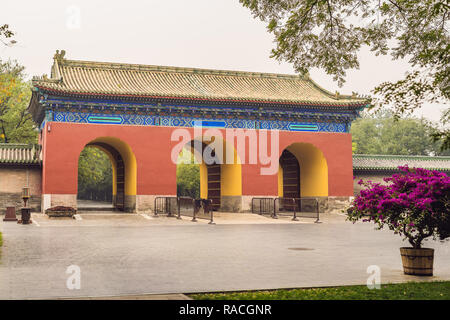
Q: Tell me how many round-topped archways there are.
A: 3